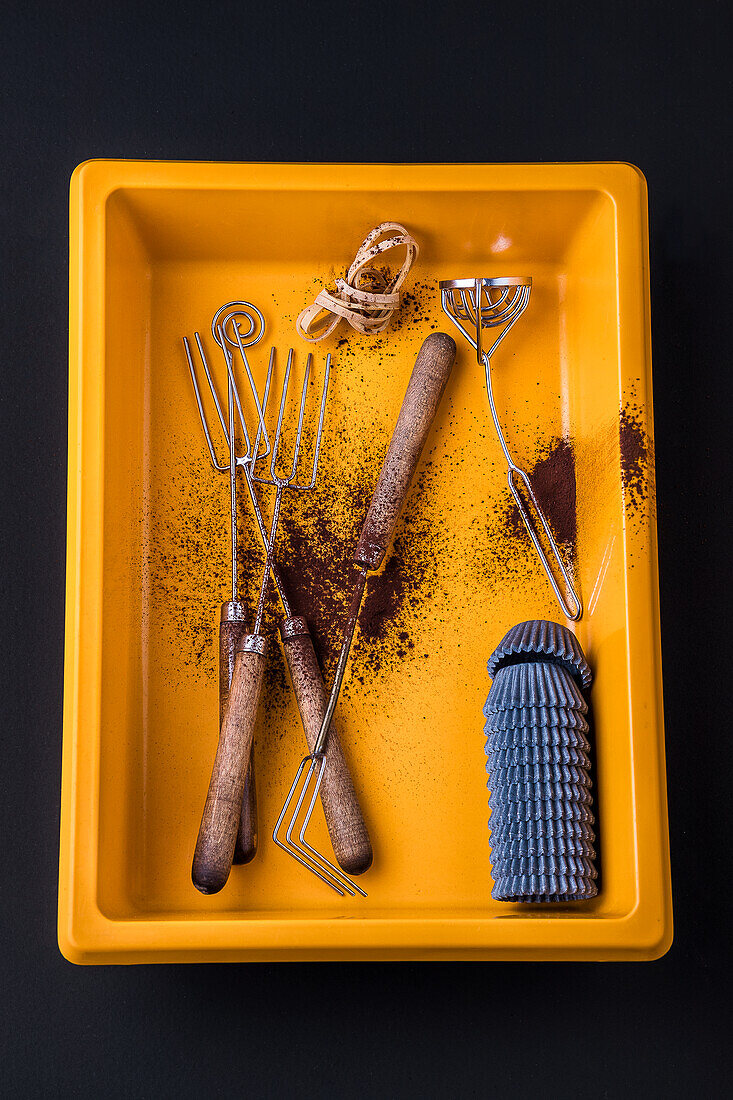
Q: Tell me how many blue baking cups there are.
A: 12